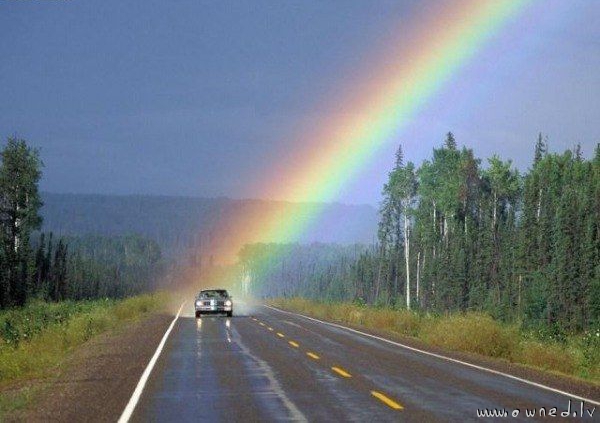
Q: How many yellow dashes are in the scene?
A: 8